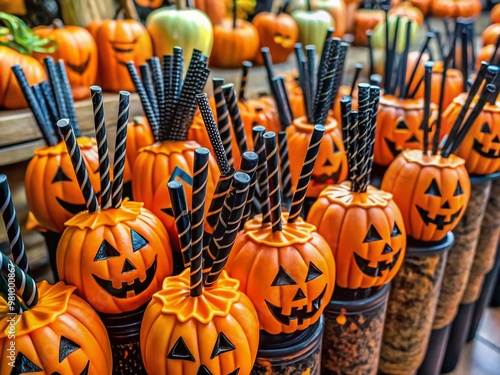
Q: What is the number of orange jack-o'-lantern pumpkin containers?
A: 11